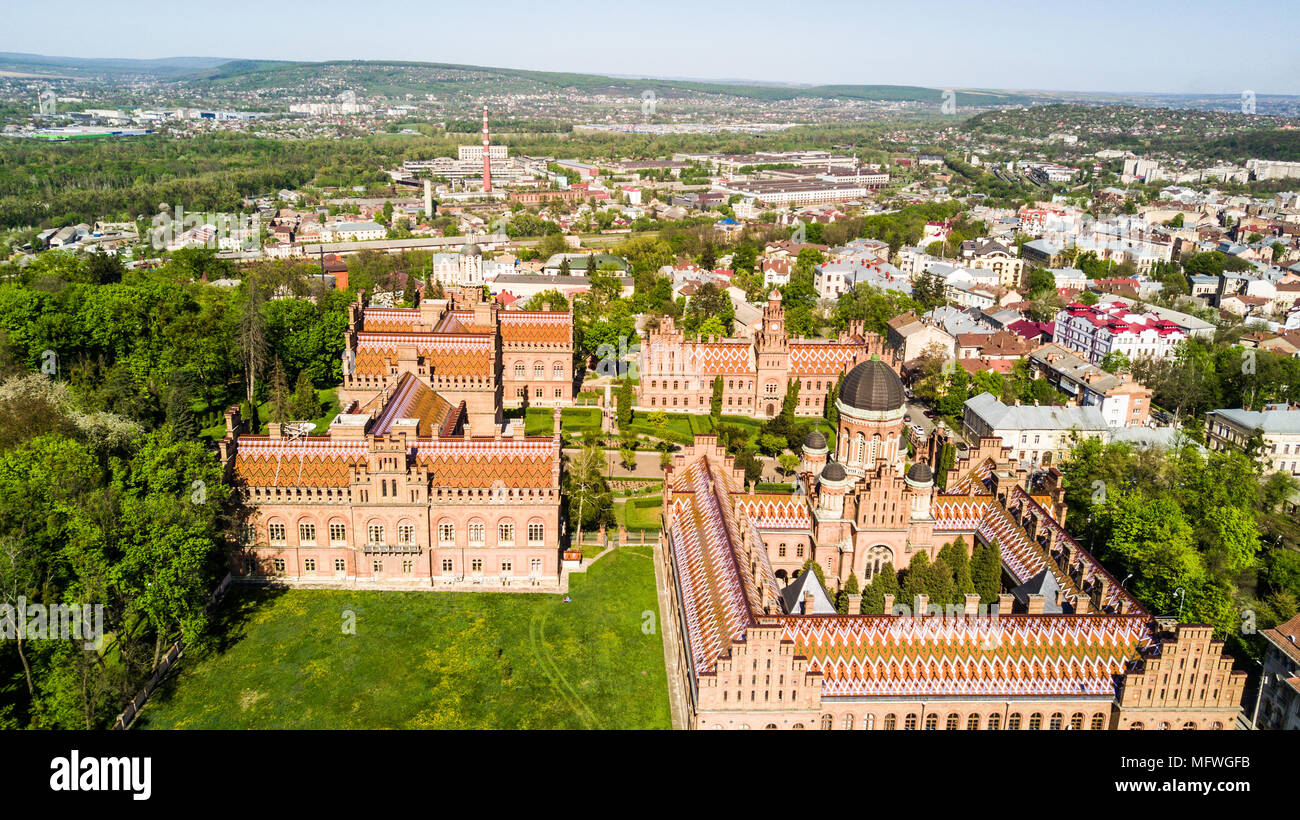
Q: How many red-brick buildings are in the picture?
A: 3